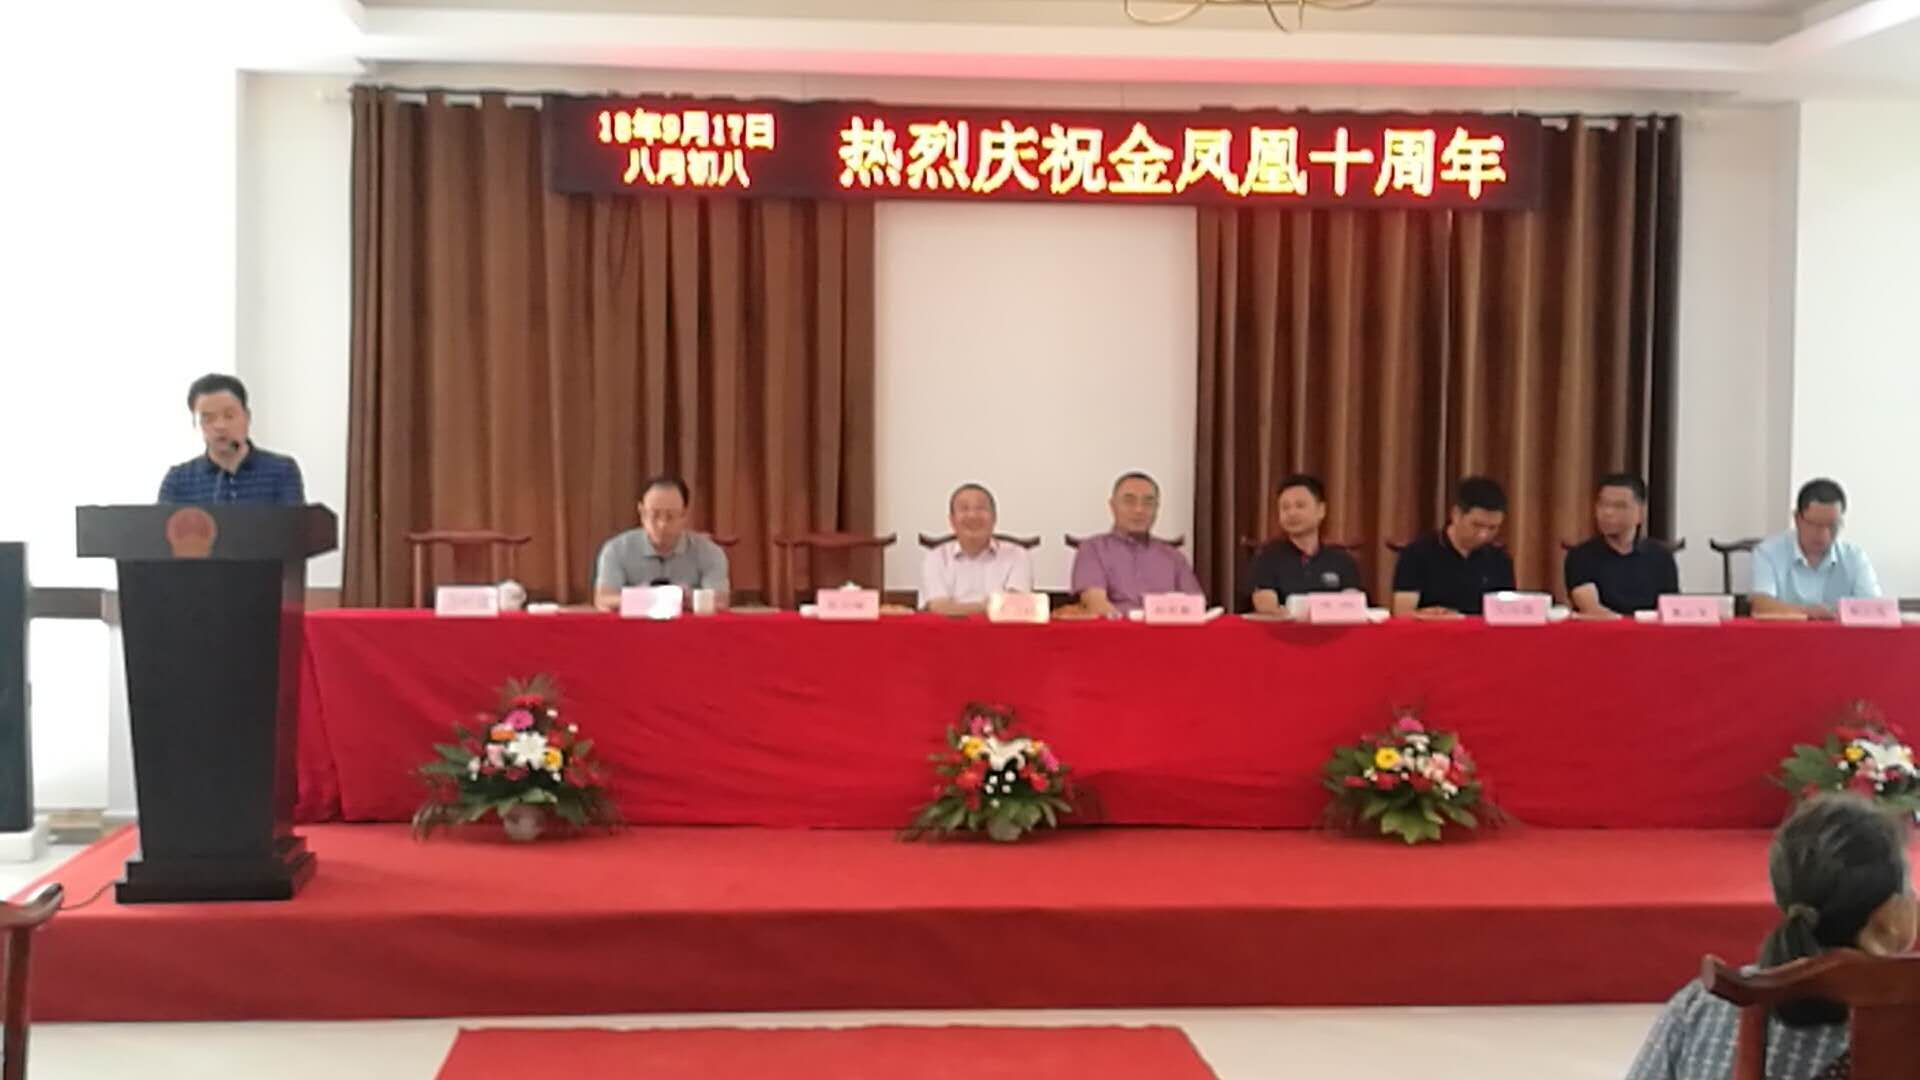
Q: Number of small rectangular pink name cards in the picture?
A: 9